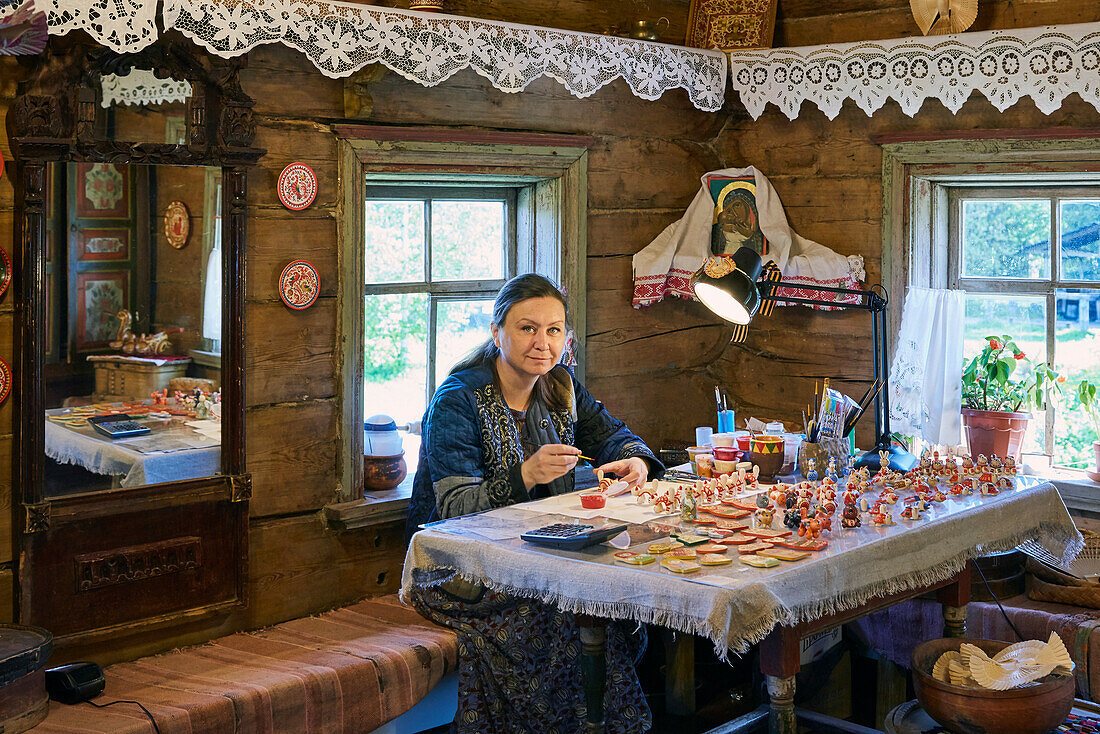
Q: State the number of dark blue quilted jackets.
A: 1